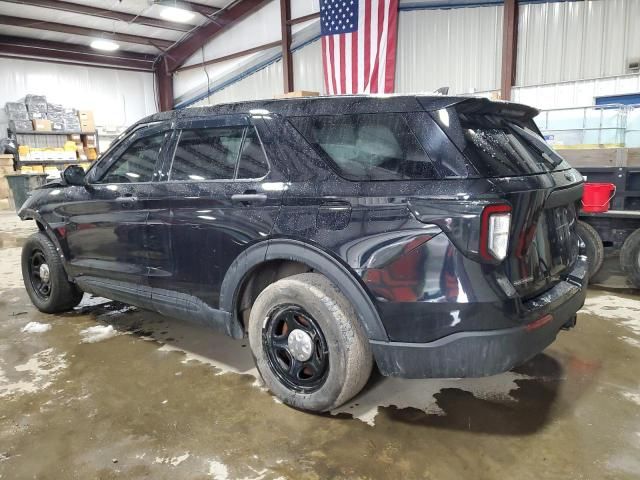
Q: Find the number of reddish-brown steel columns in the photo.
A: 3